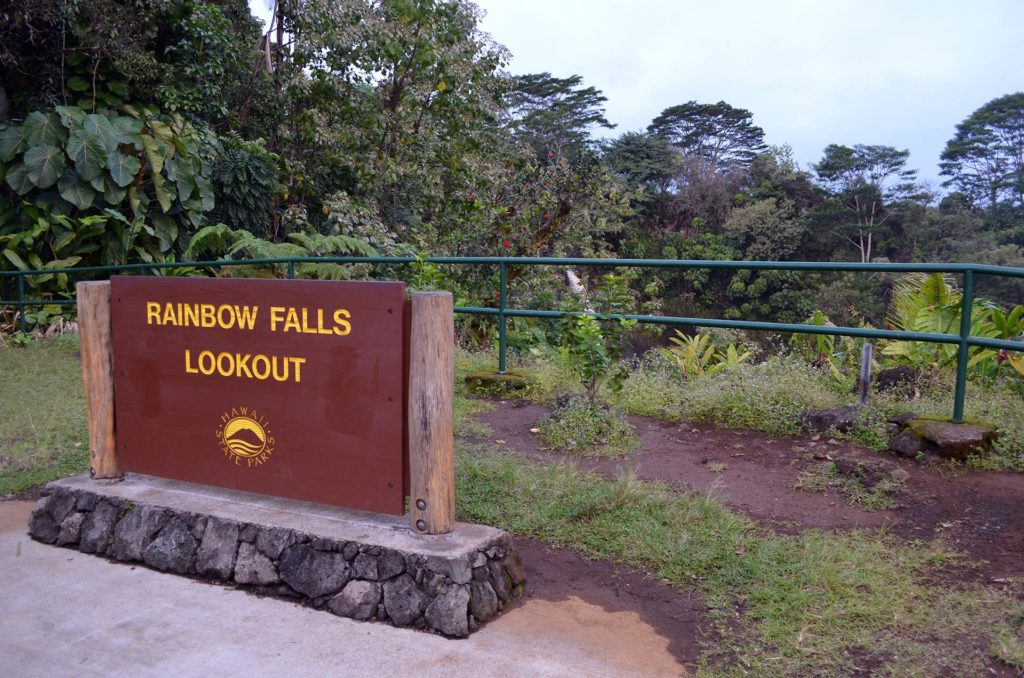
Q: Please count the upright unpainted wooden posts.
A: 2